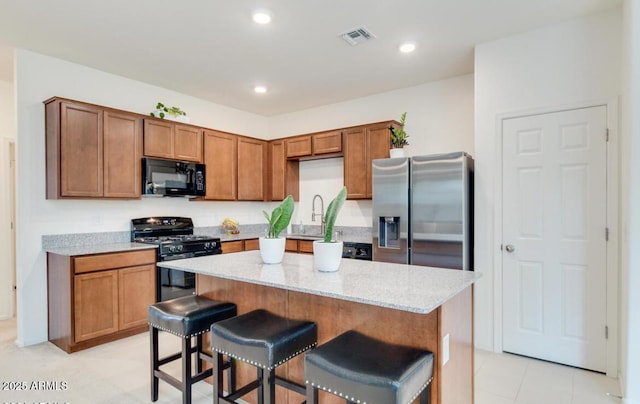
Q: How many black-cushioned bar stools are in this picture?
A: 3